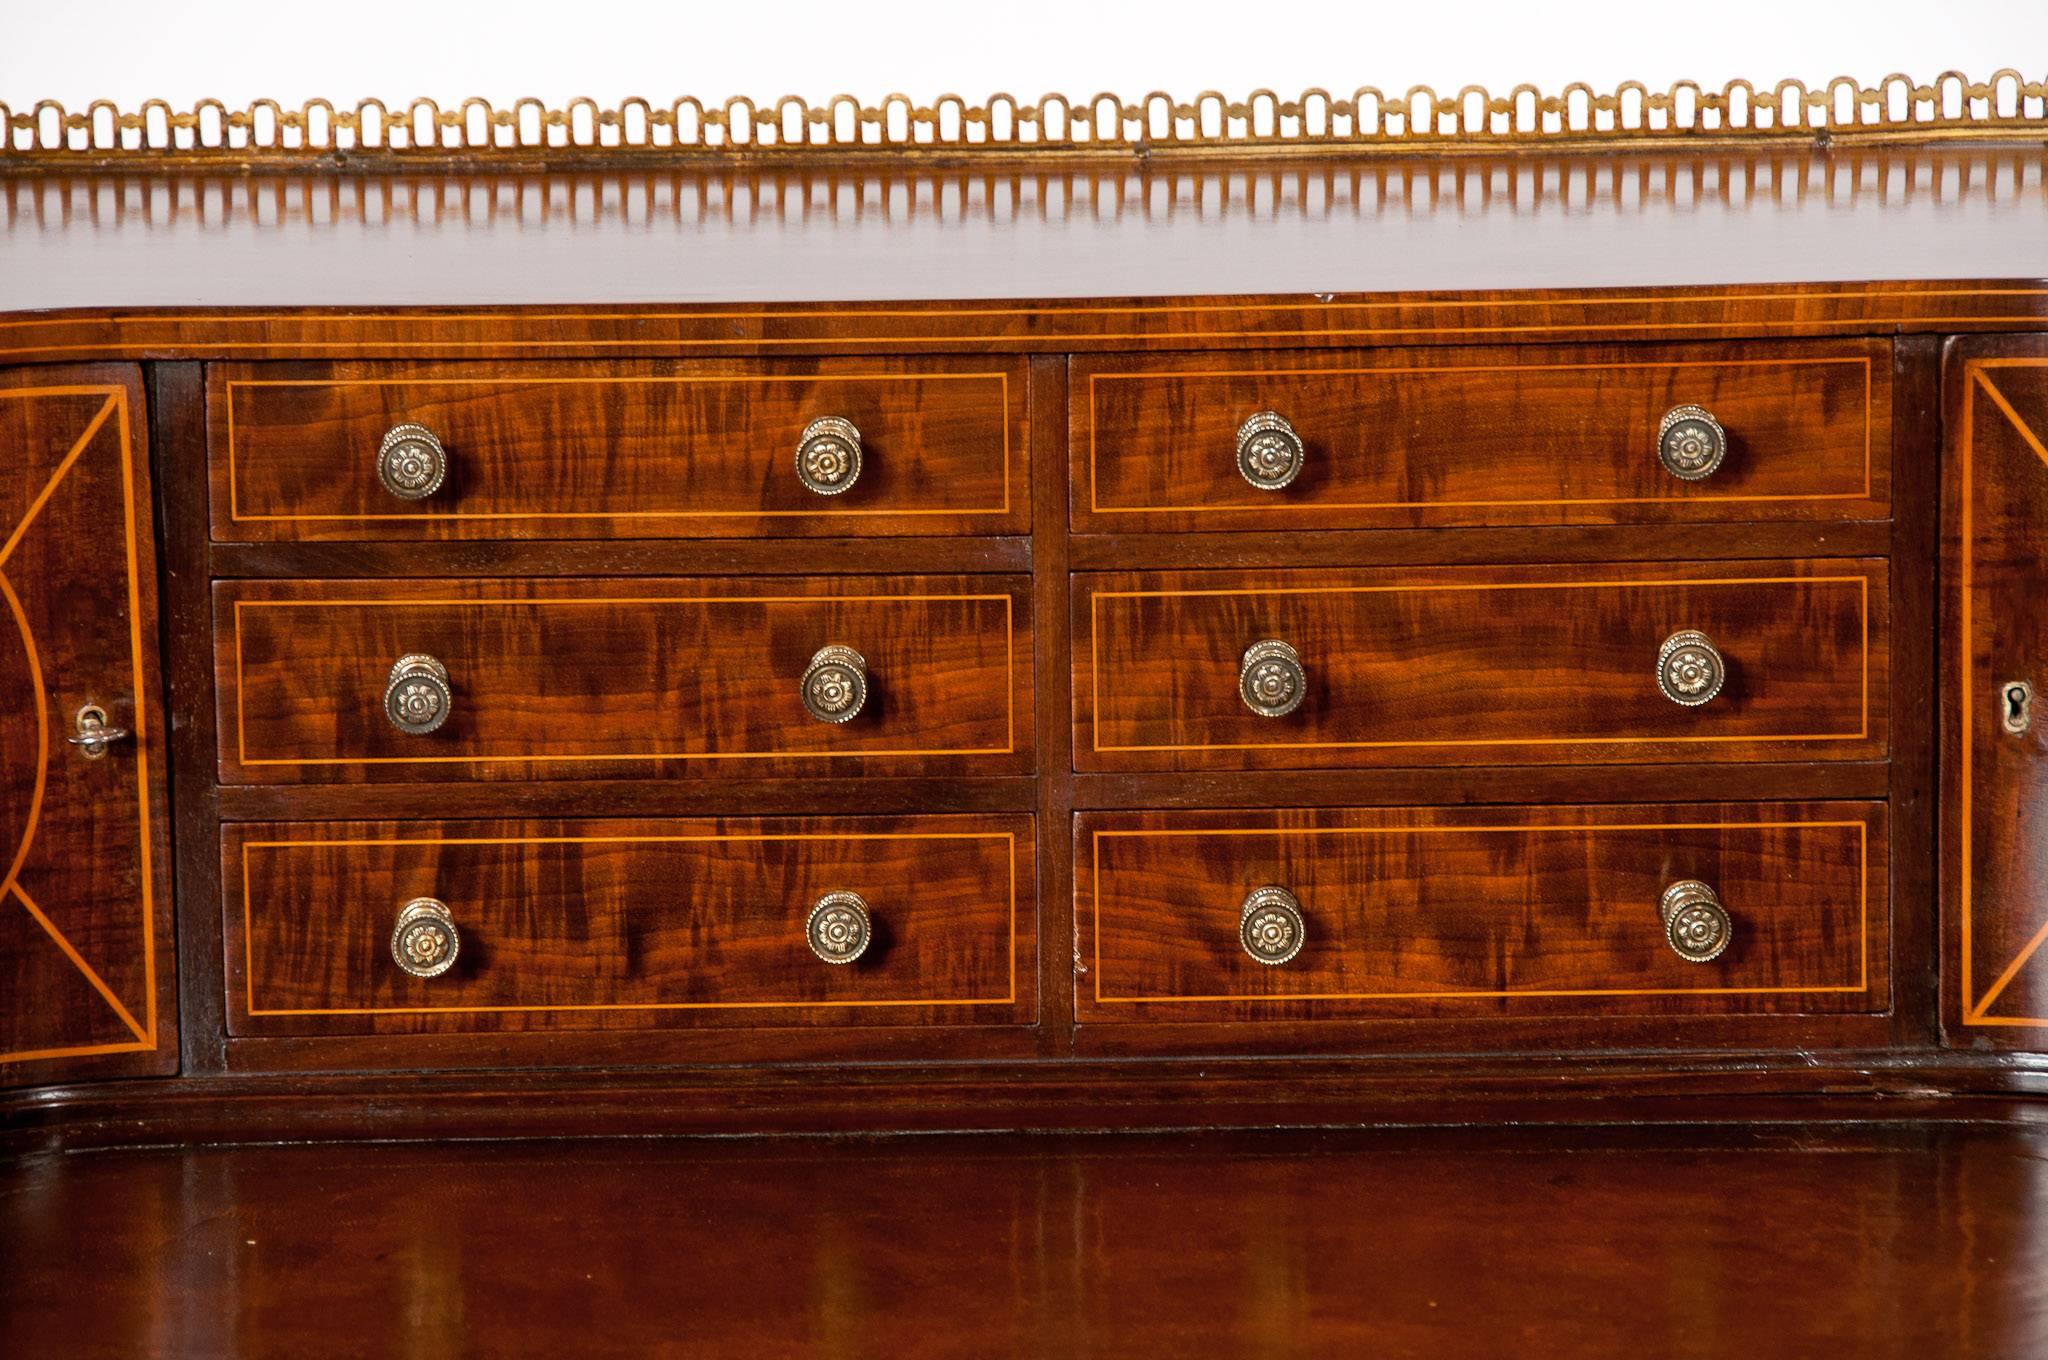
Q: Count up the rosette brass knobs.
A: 12